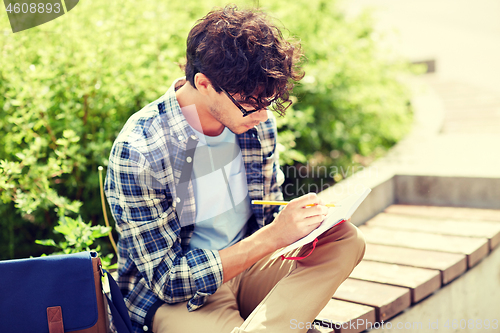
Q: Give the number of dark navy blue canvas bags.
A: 1